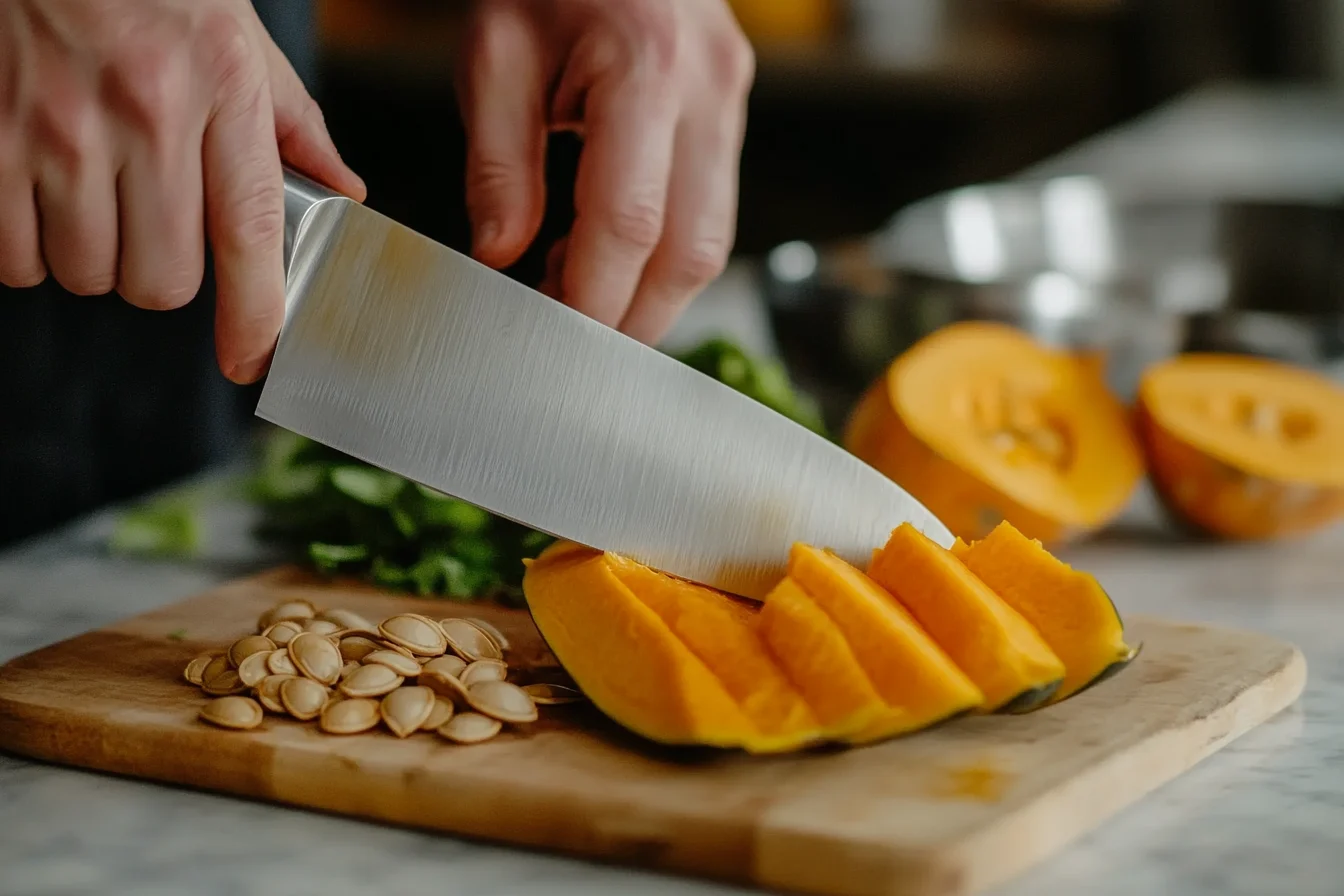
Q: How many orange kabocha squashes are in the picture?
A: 2